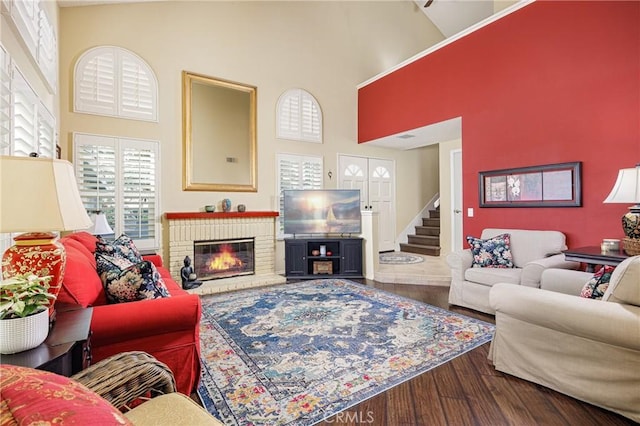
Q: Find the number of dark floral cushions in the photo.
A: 4